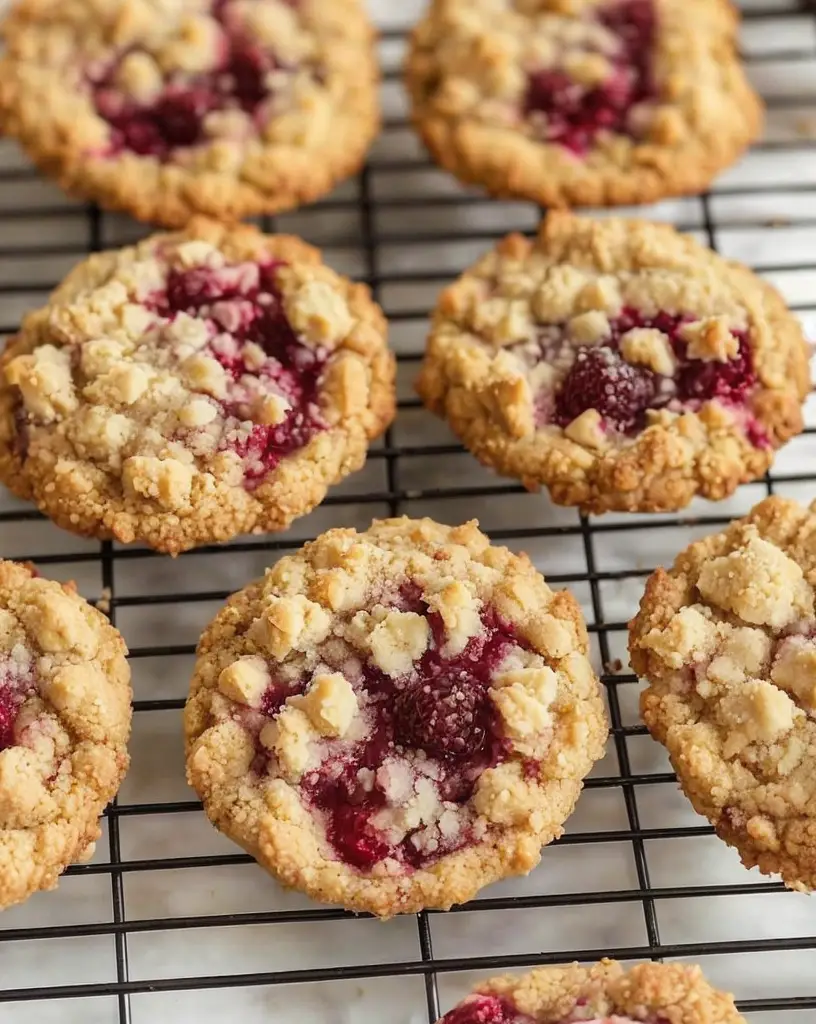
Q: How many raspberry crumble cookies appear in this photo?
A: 8